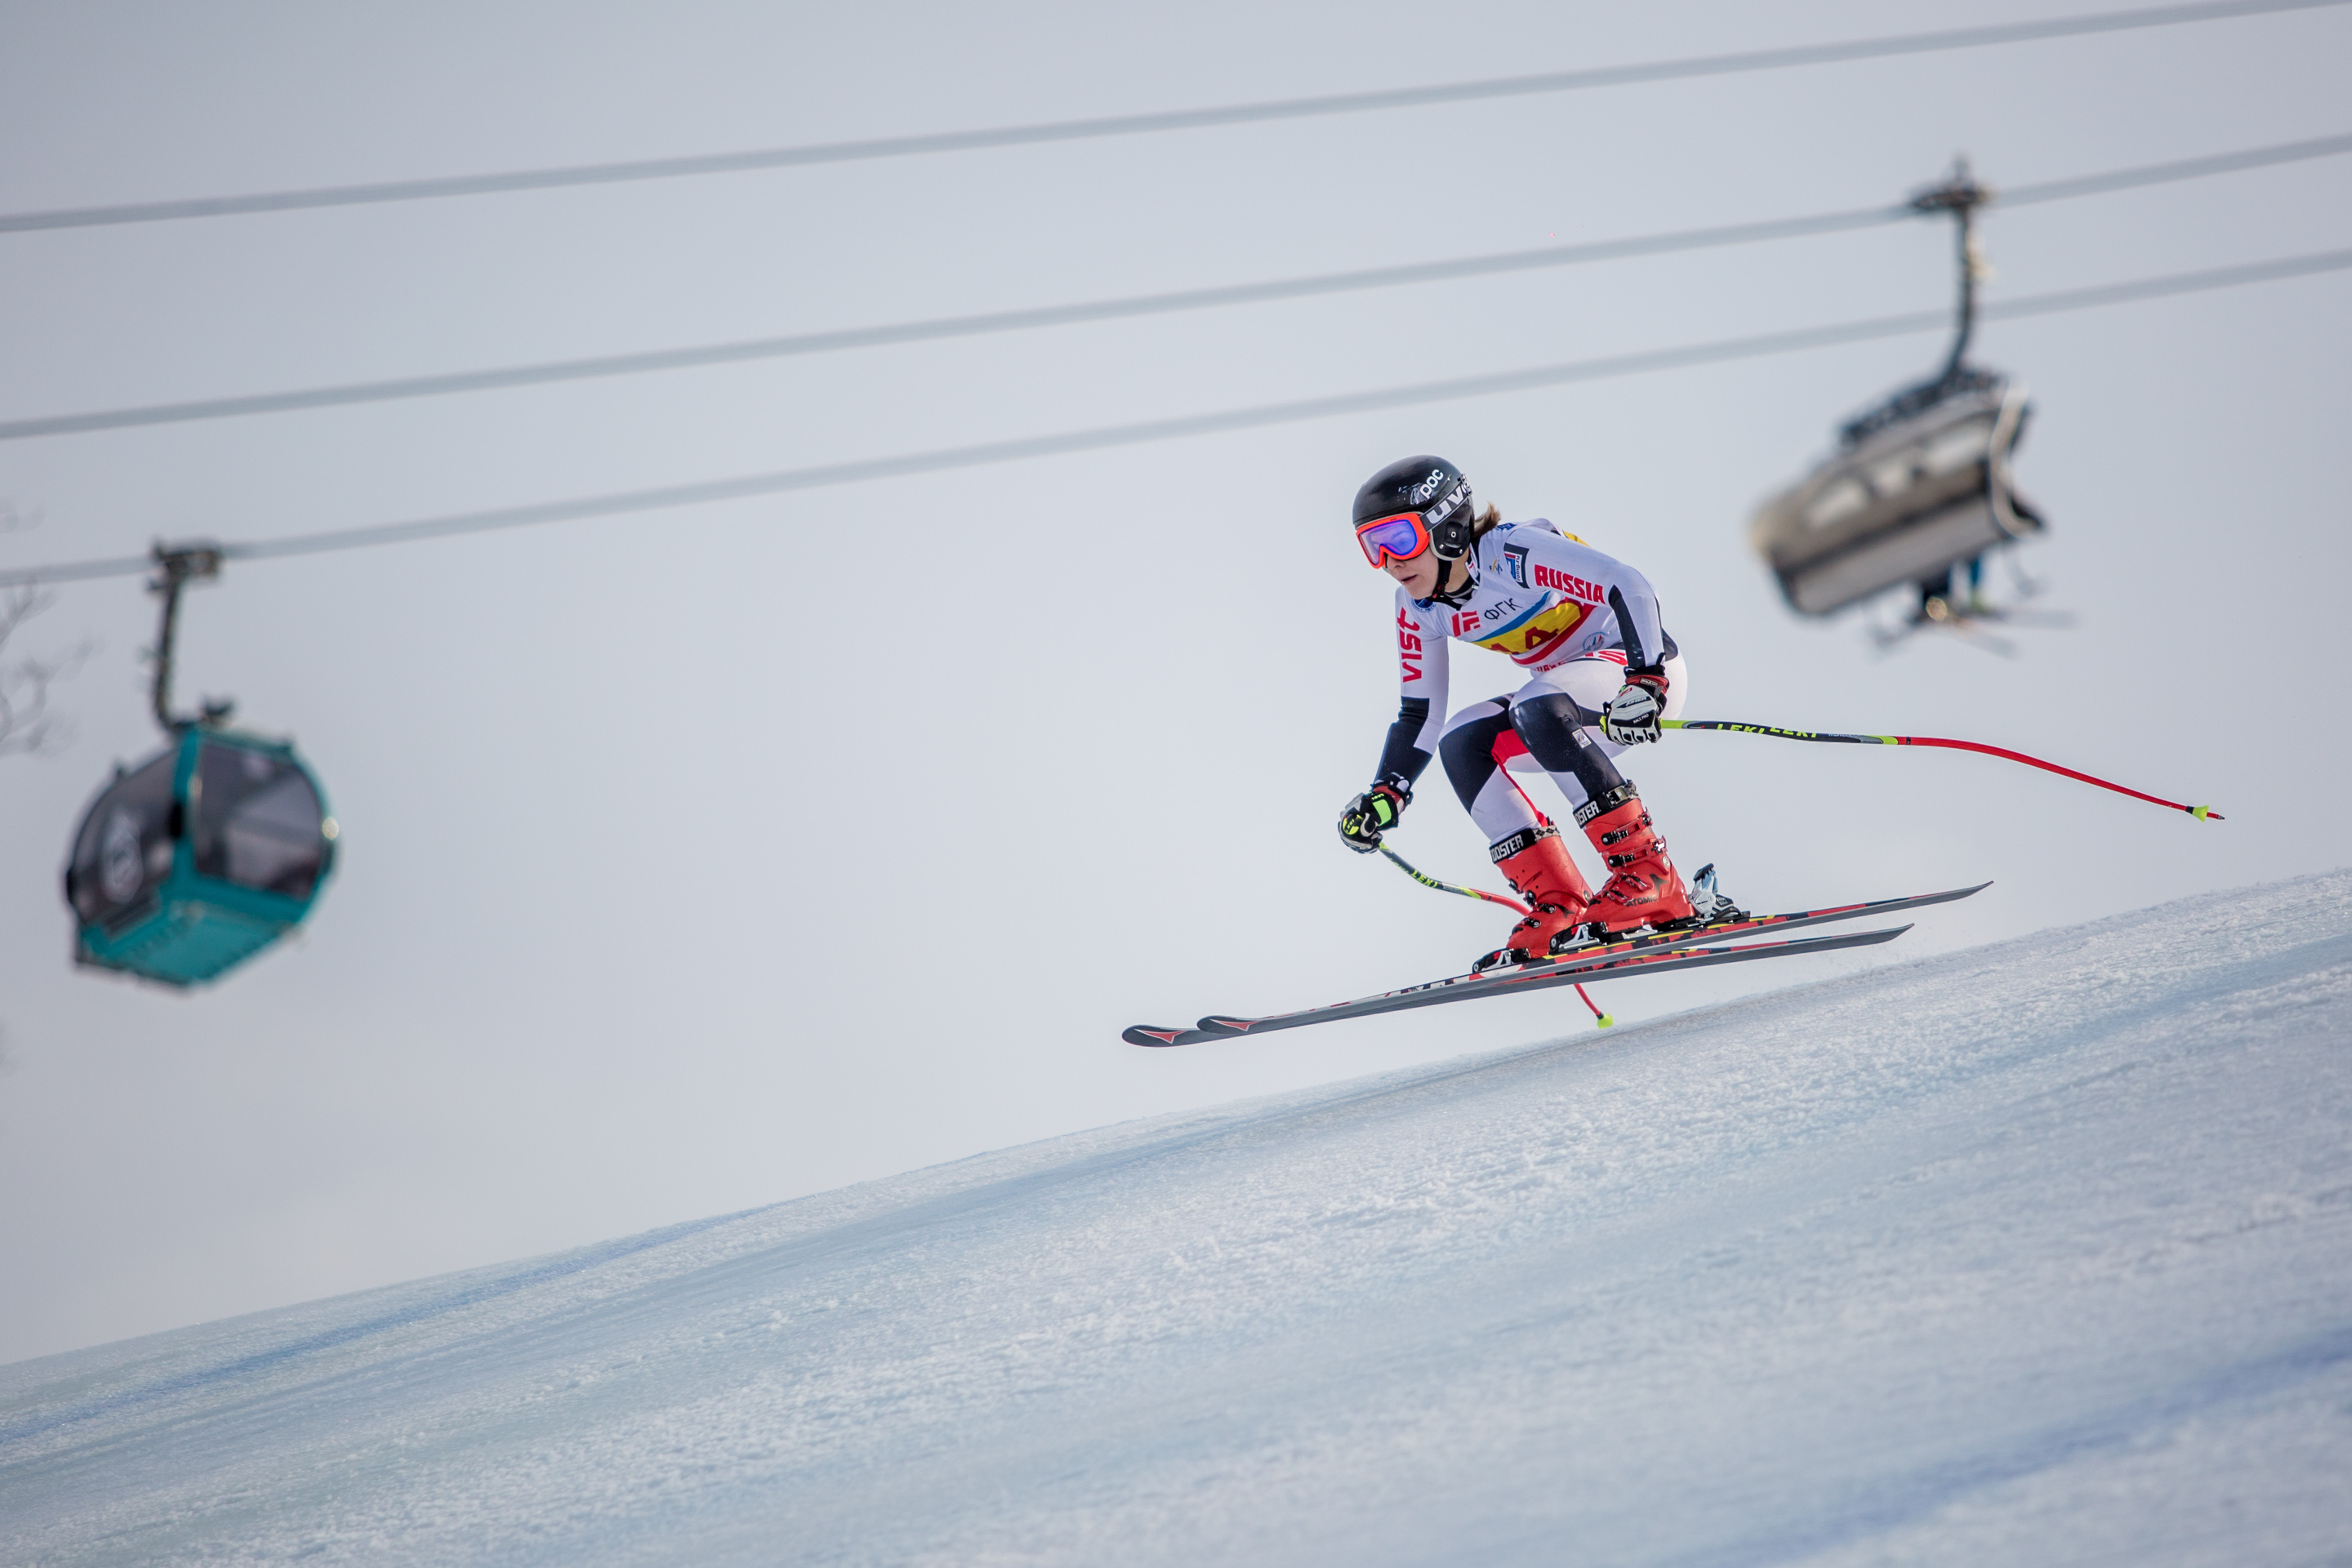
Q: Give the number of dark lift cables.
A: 3